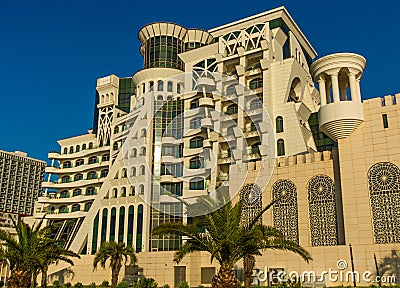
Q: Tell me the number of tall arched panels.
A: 4